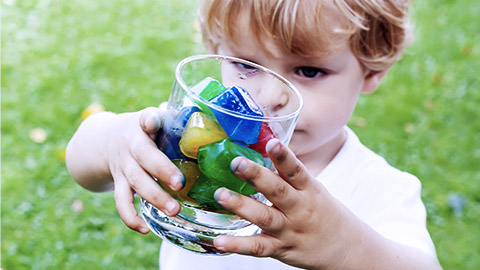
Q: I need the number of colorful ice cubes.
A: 8